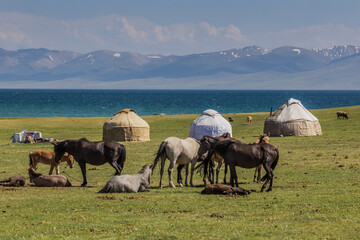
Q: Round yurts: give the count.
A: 3